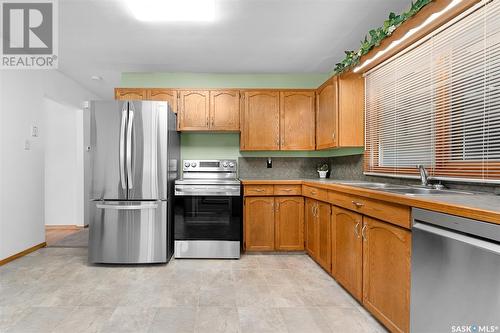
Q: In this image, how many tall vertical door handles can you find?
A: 2